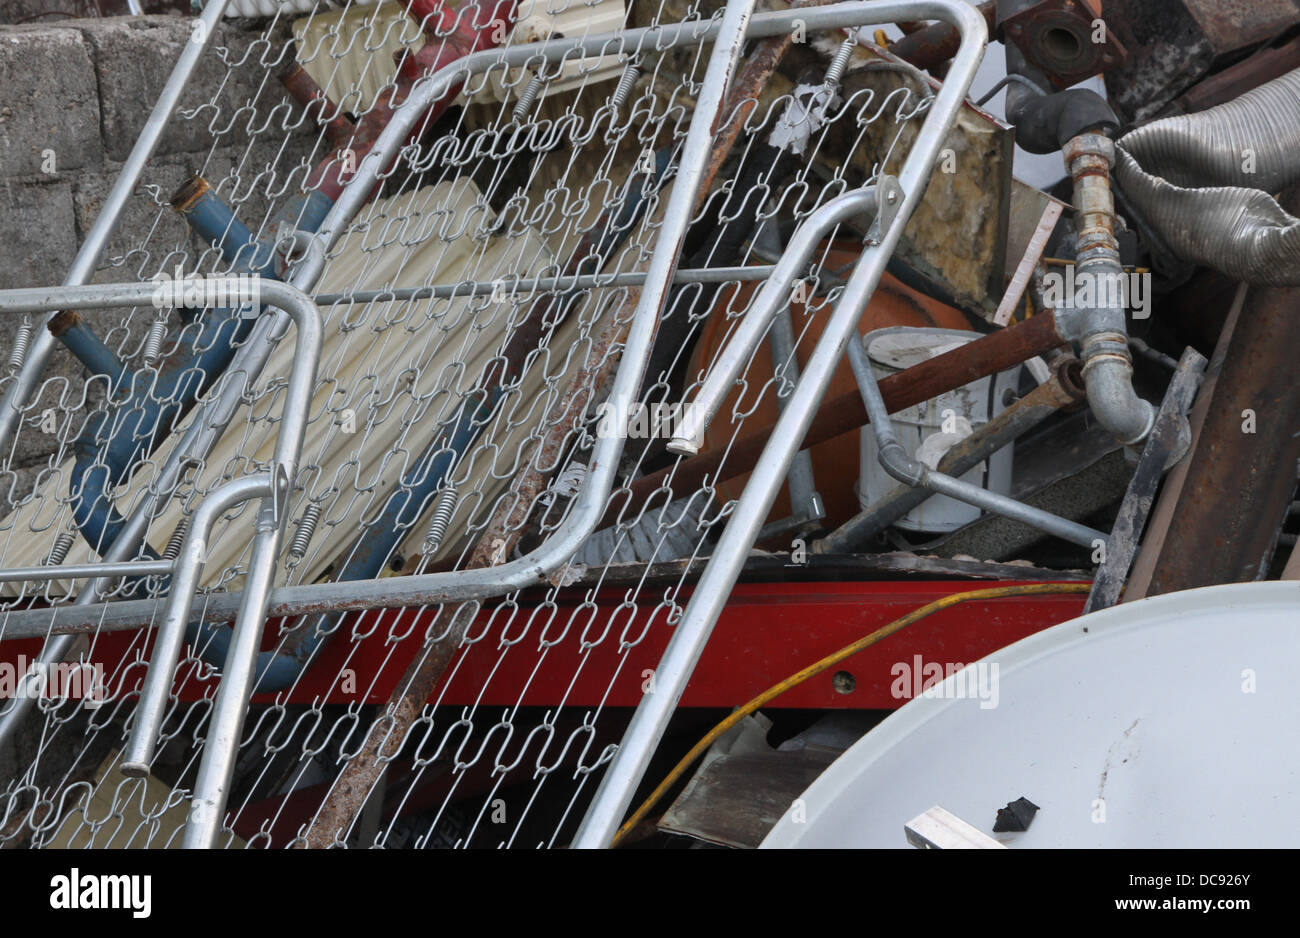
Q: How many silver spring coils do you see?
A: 9